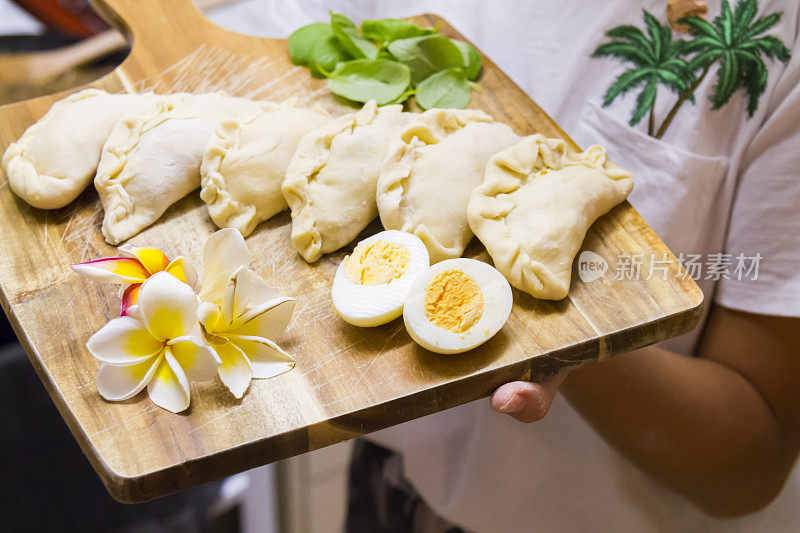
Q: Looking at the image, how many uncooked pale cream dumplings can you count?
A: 6